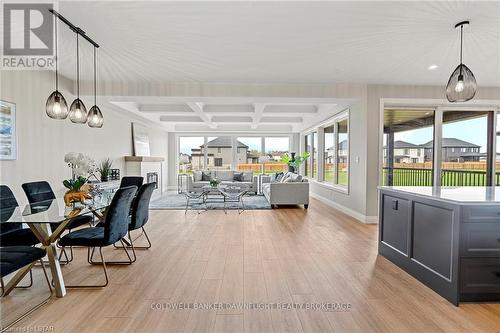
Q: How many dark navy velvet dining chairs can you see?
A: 6